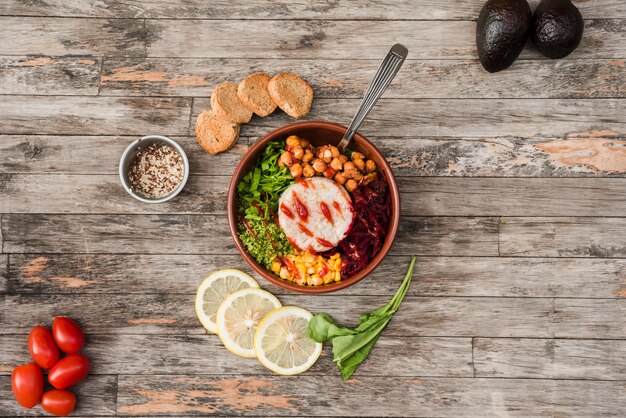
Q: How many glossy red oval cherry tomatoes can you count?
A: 5